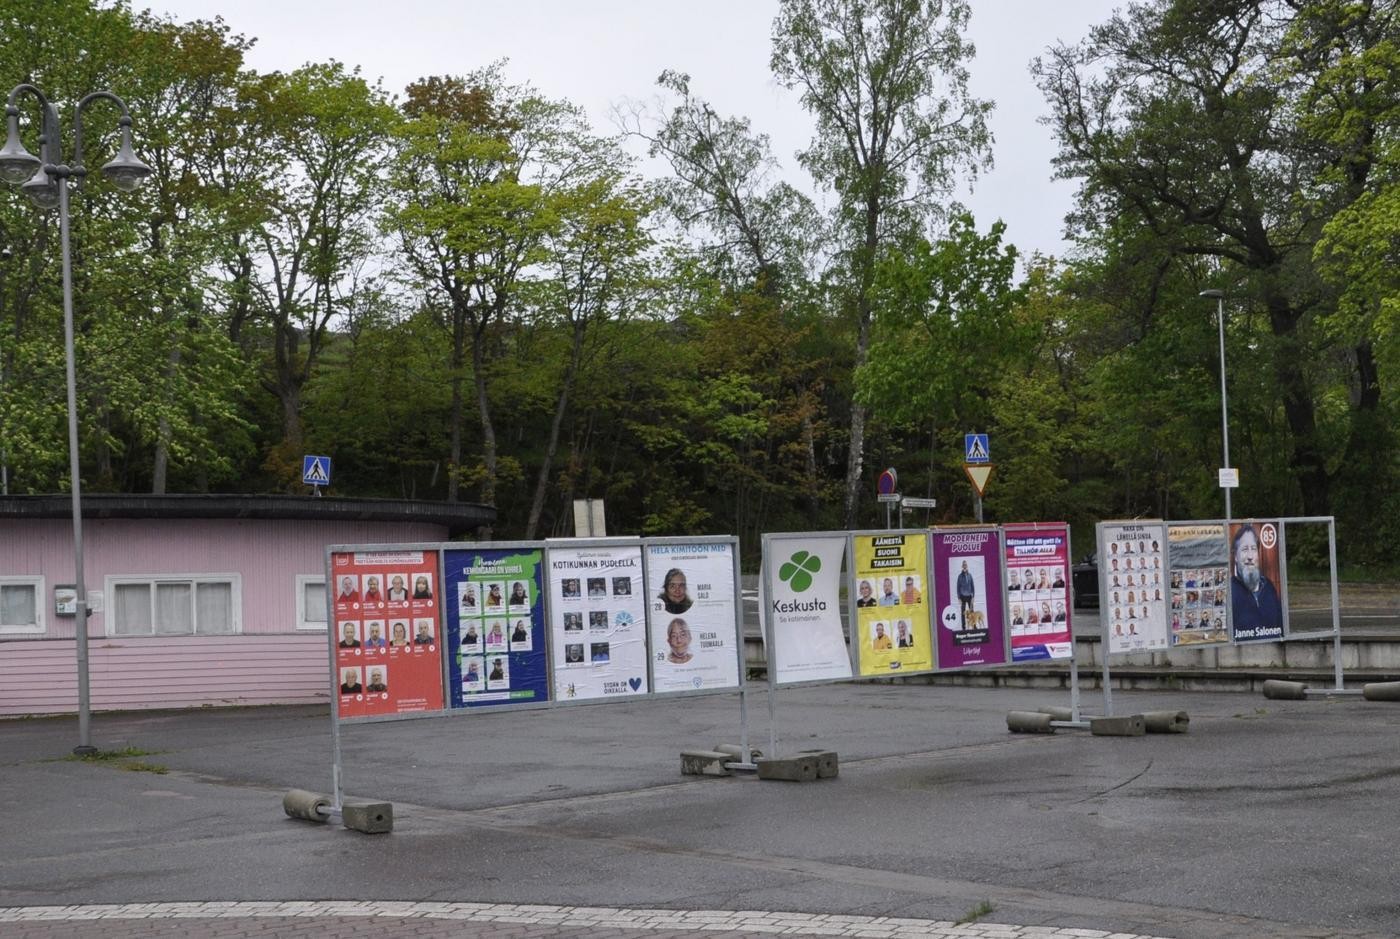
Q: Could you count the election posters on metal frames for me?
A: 11